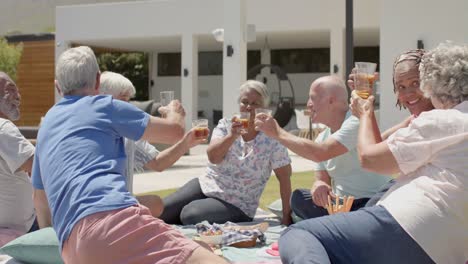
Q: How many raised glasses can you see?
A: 6